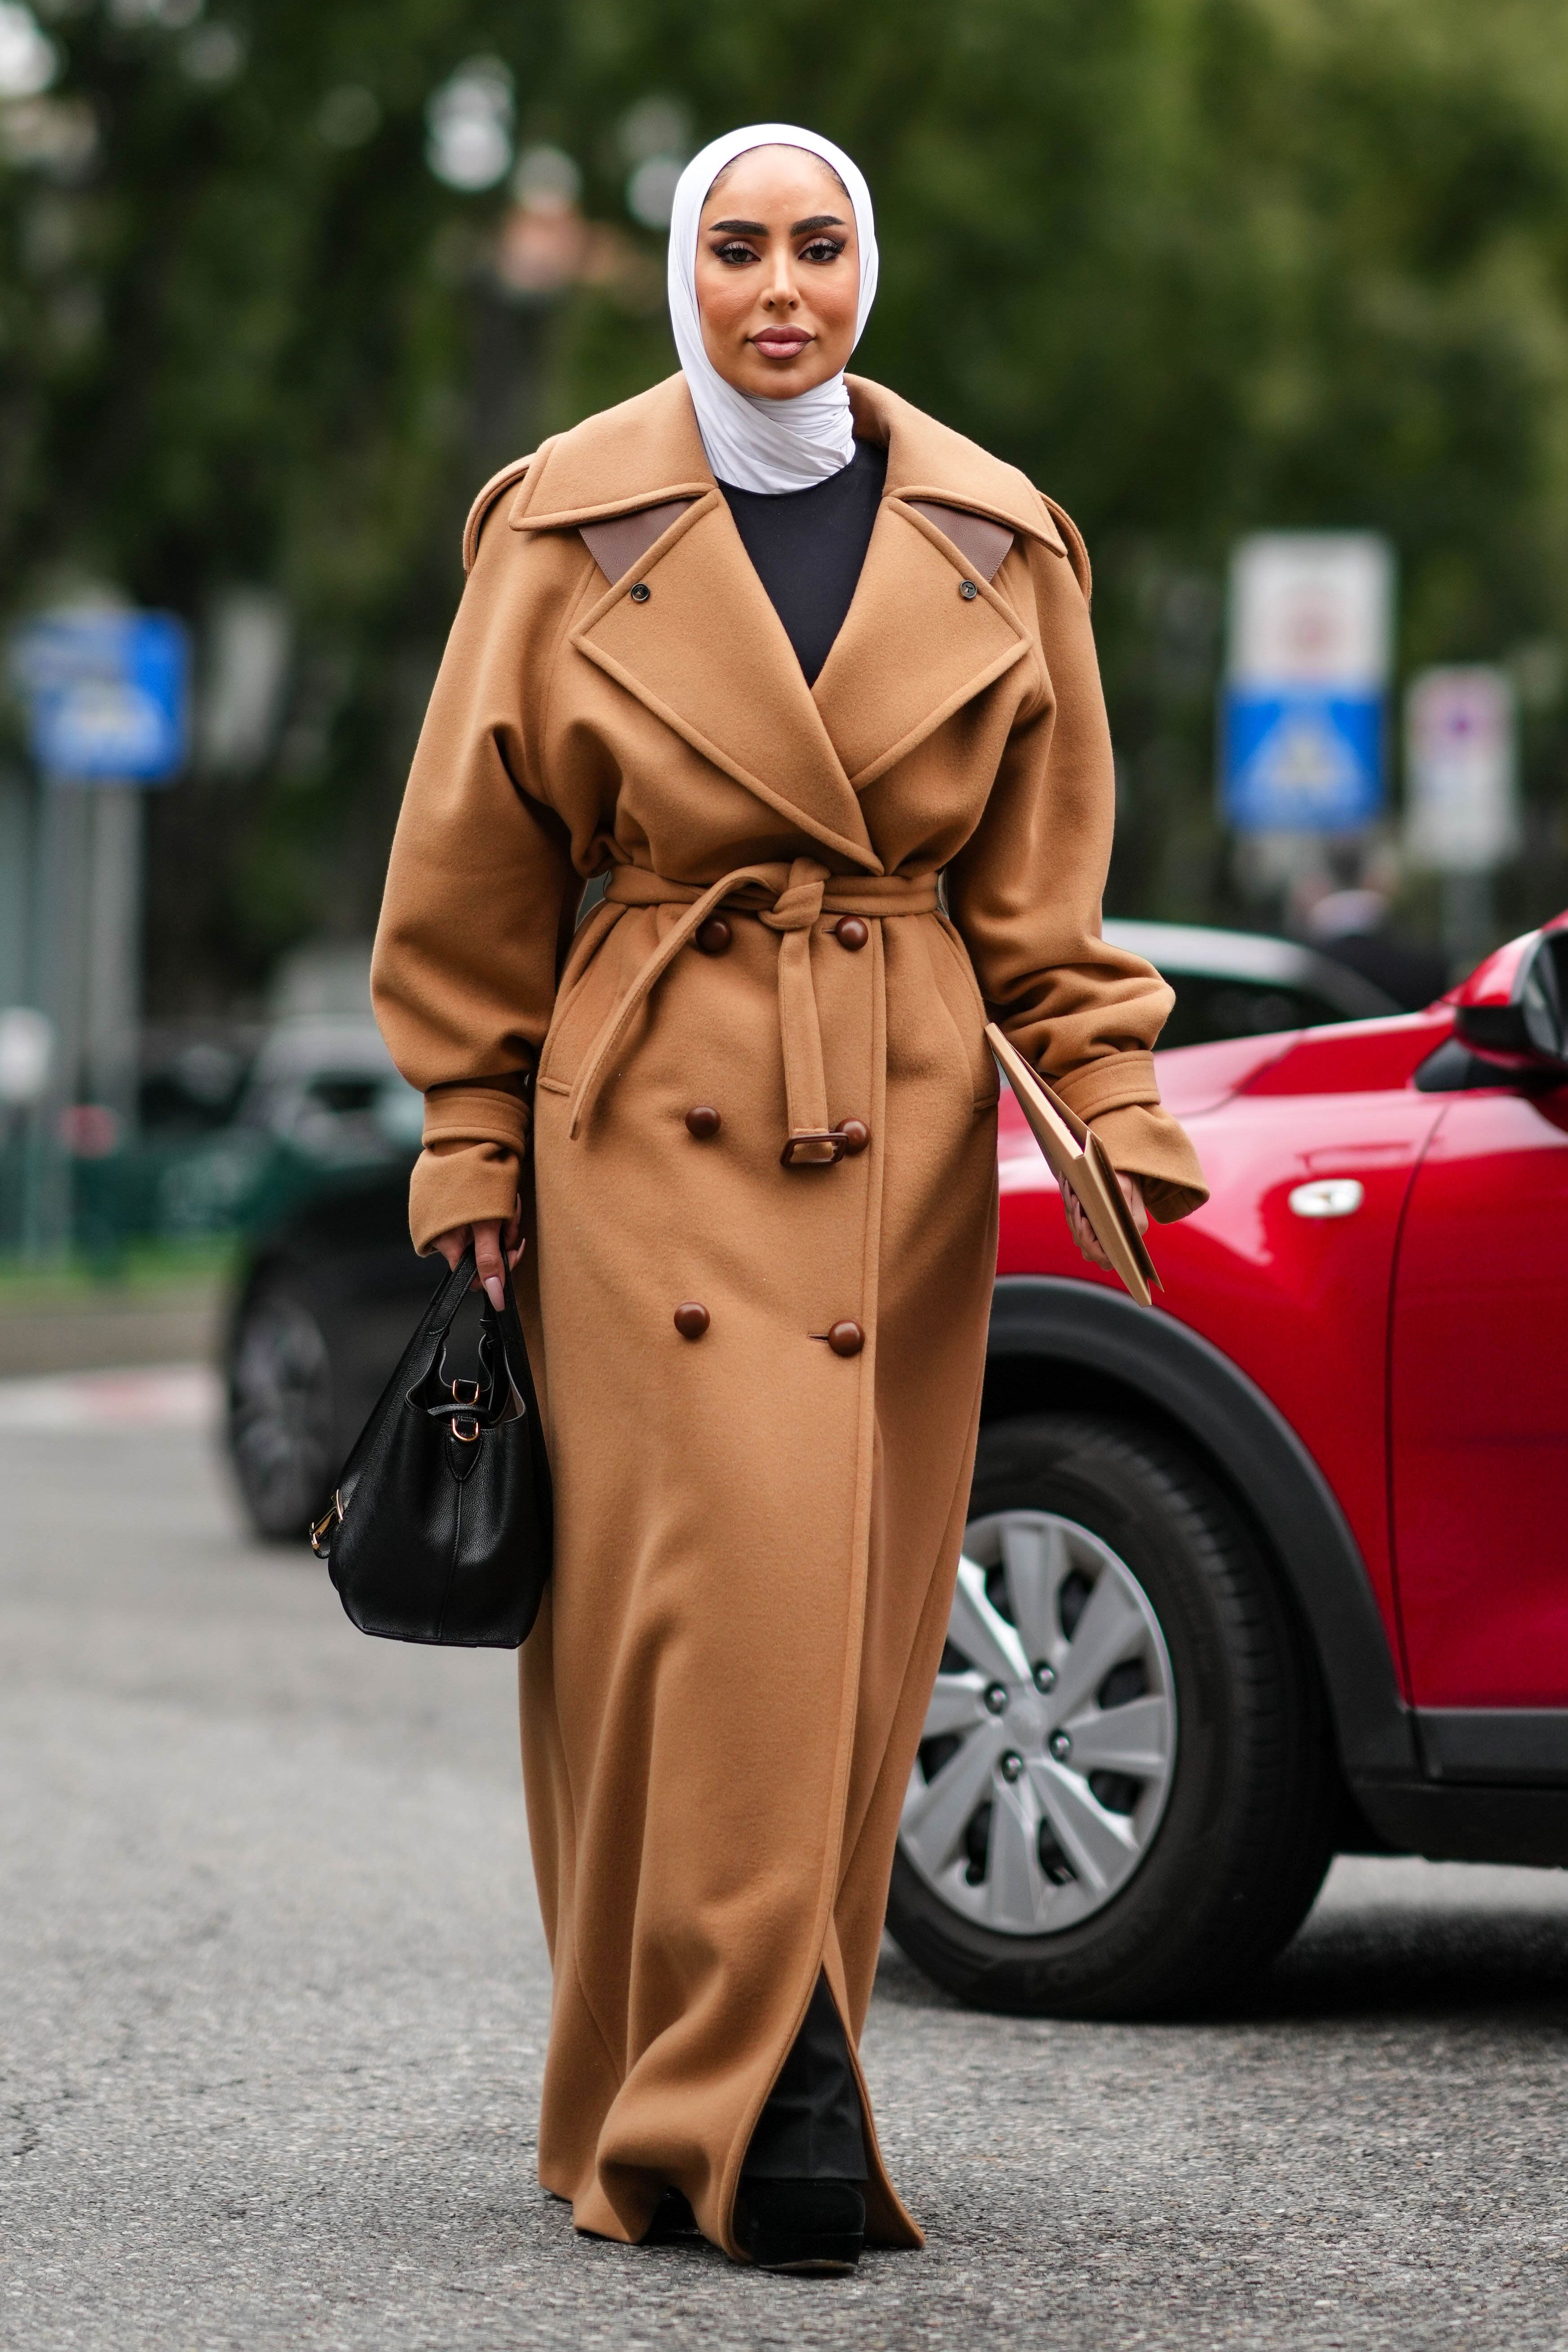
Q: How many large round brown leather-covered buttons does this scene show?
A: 6